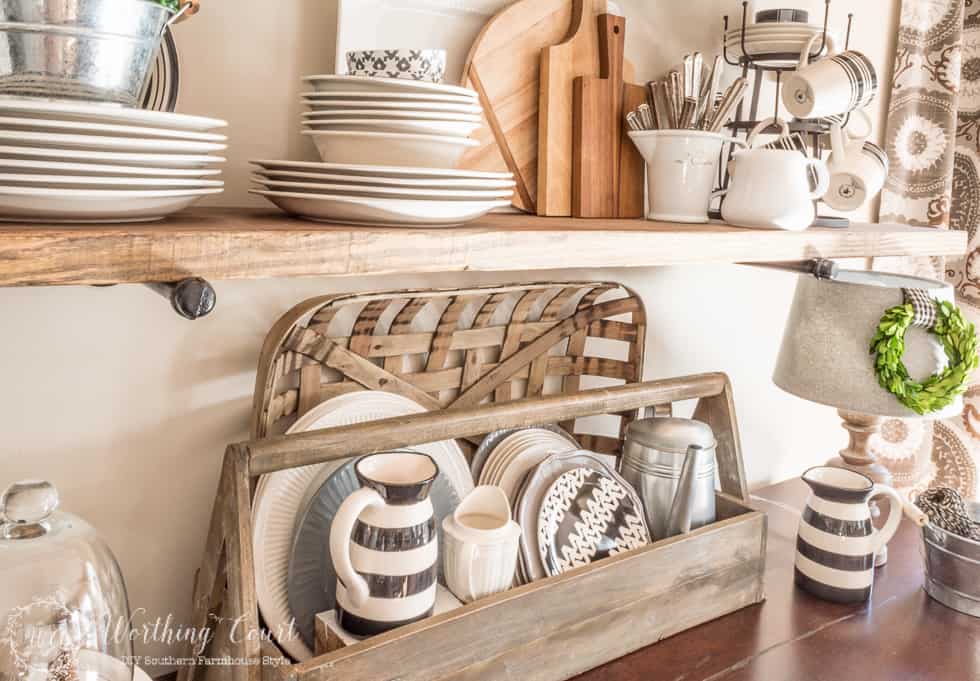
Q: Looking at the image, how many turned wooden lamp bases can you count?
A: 1